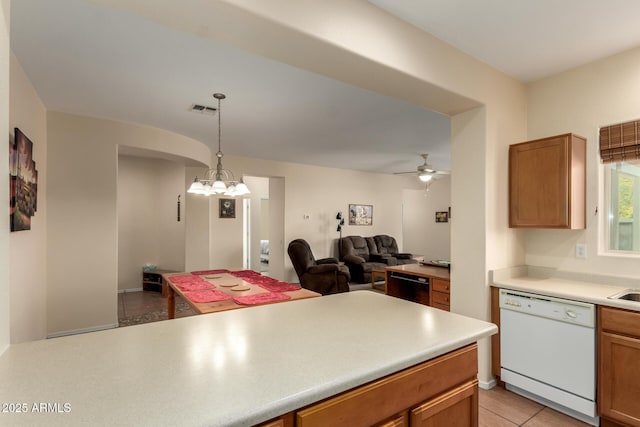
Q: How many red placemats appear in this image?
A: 8